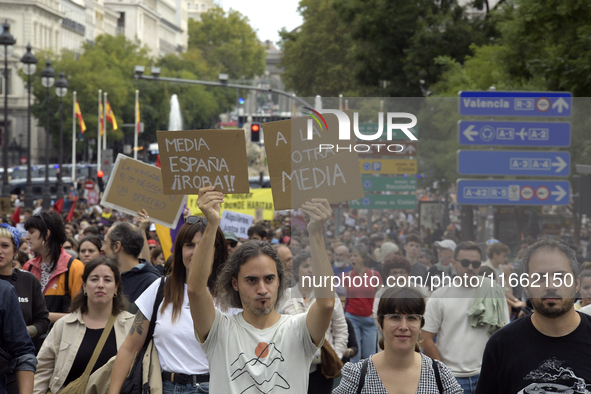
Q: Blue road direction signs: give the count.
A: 4